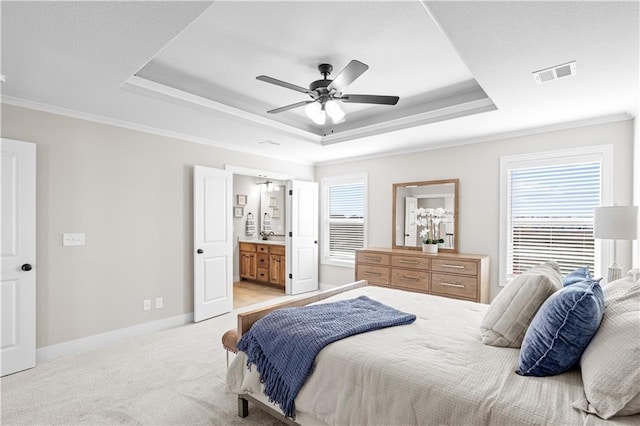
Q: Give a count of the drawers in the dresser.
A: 6